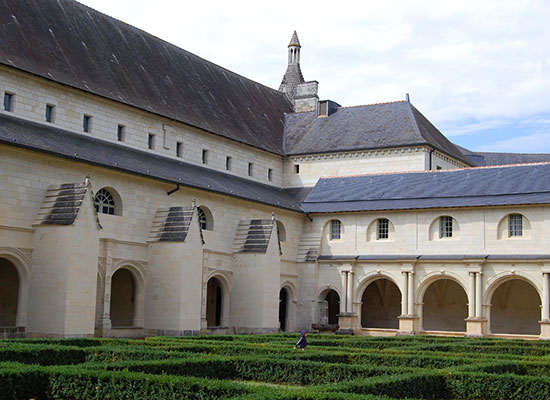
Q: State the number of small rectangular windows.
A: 11